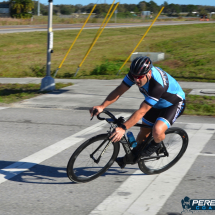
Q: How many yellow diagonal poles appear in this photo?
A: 4